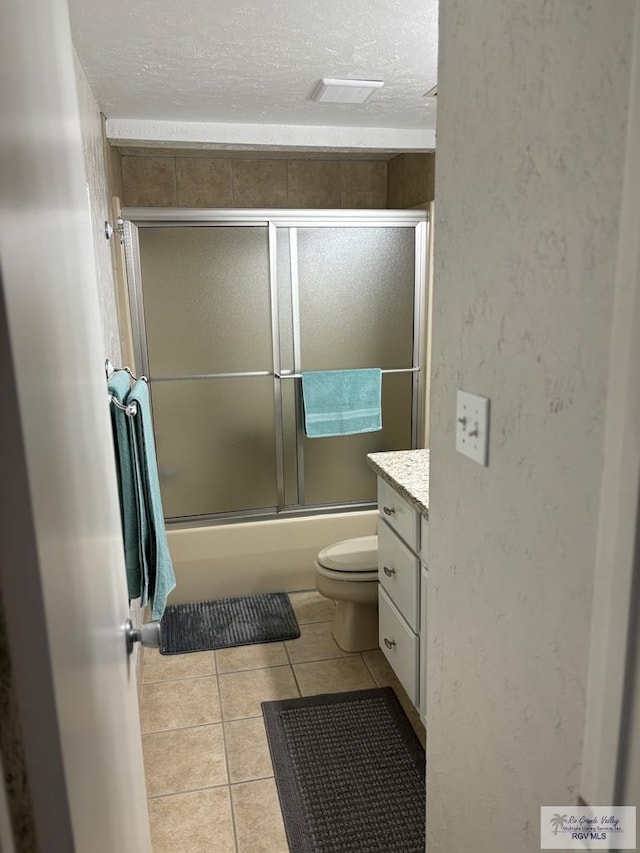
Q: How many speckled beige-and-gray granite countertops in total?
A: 1